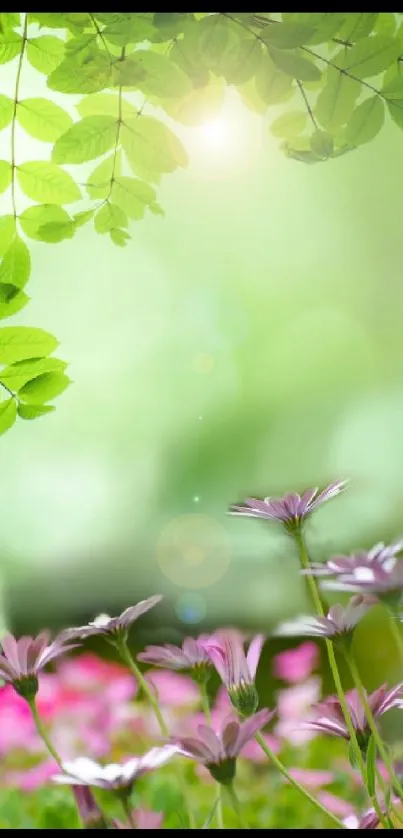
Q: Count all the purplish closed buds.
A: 1